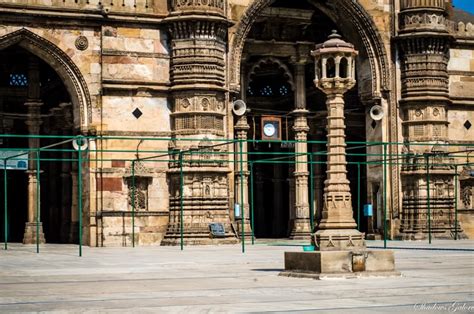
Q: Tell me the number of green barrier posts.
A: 12